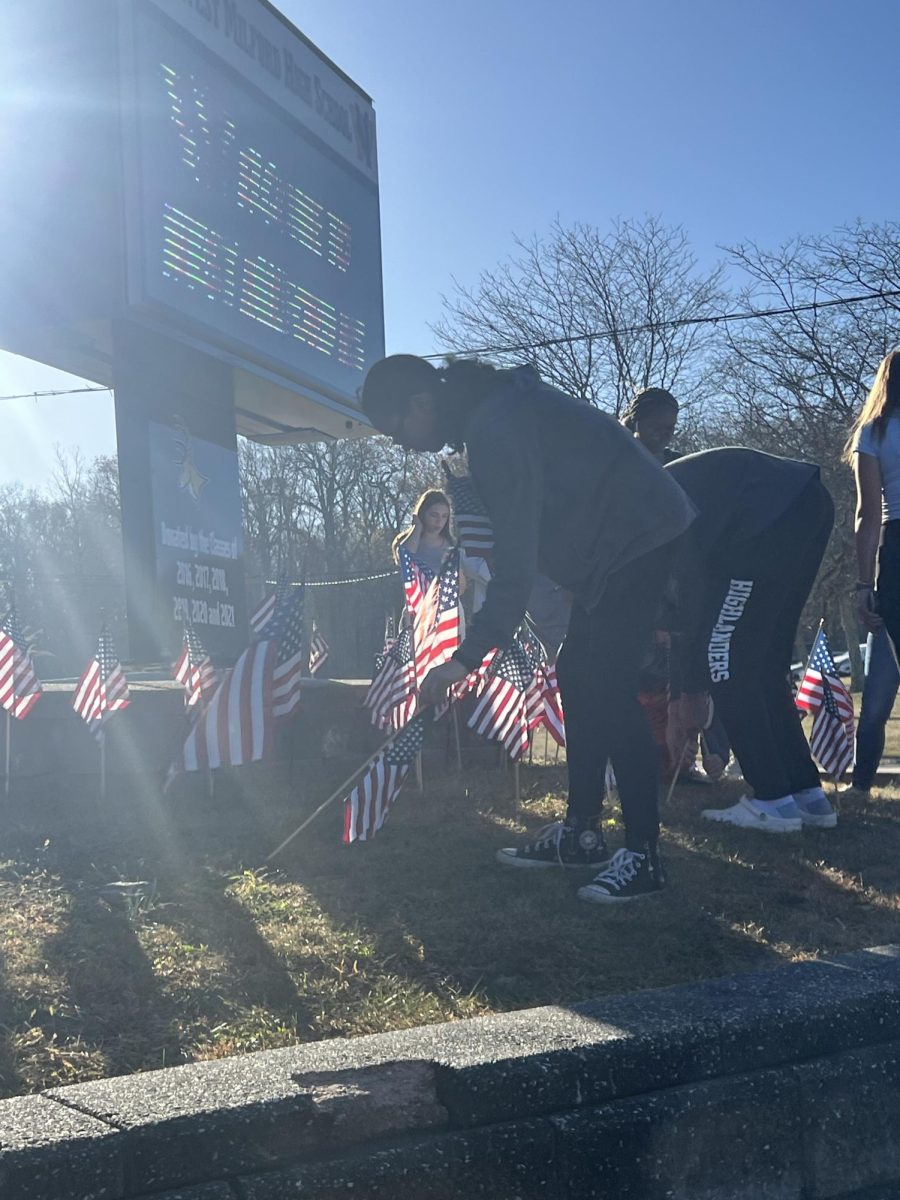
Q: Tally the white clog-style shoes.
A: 2